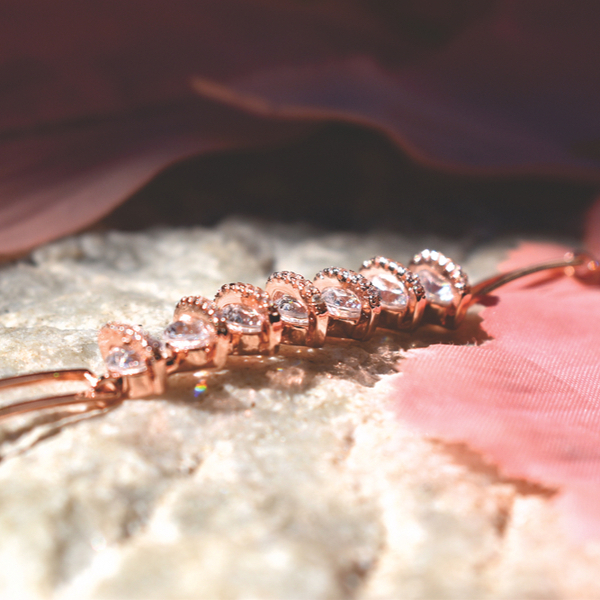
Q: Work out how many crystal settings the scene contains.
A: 7